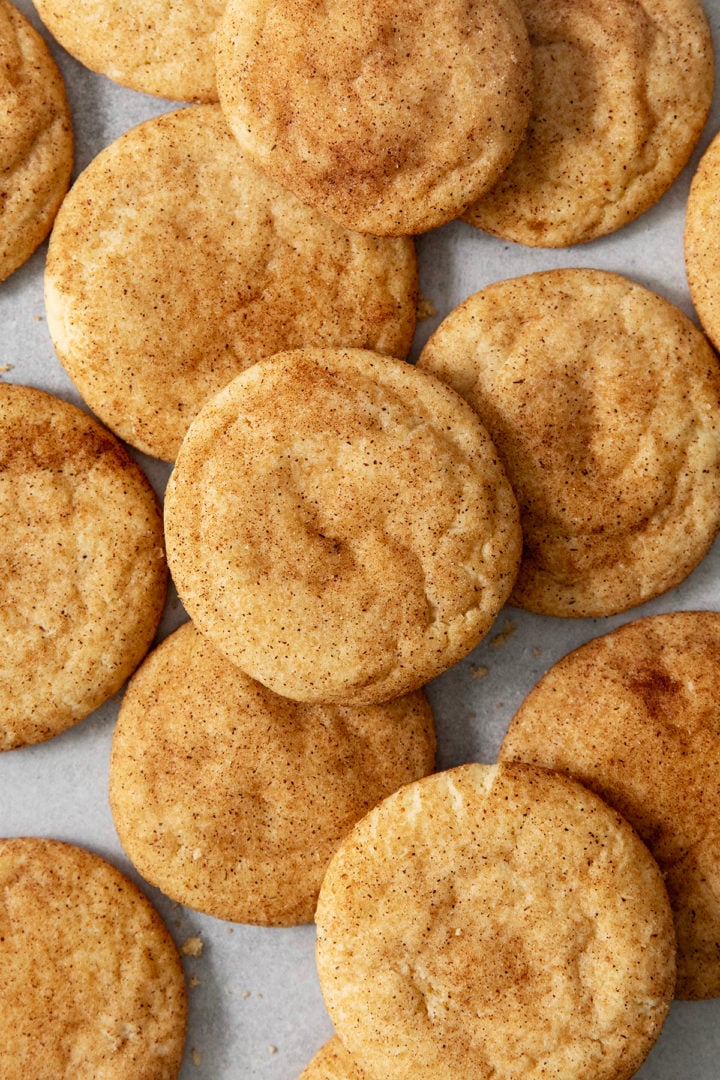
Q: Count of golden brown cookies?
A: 14